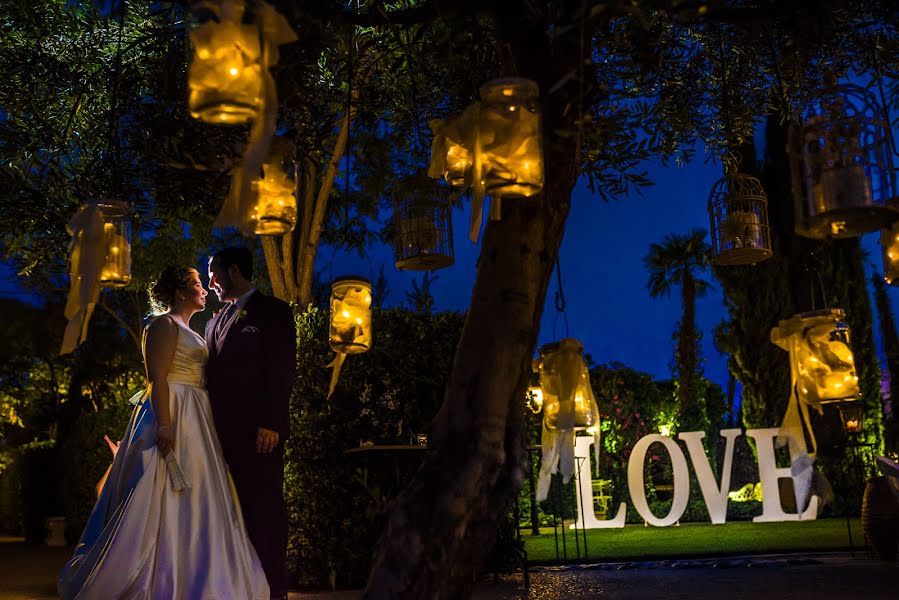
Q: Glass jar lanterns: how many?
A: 9